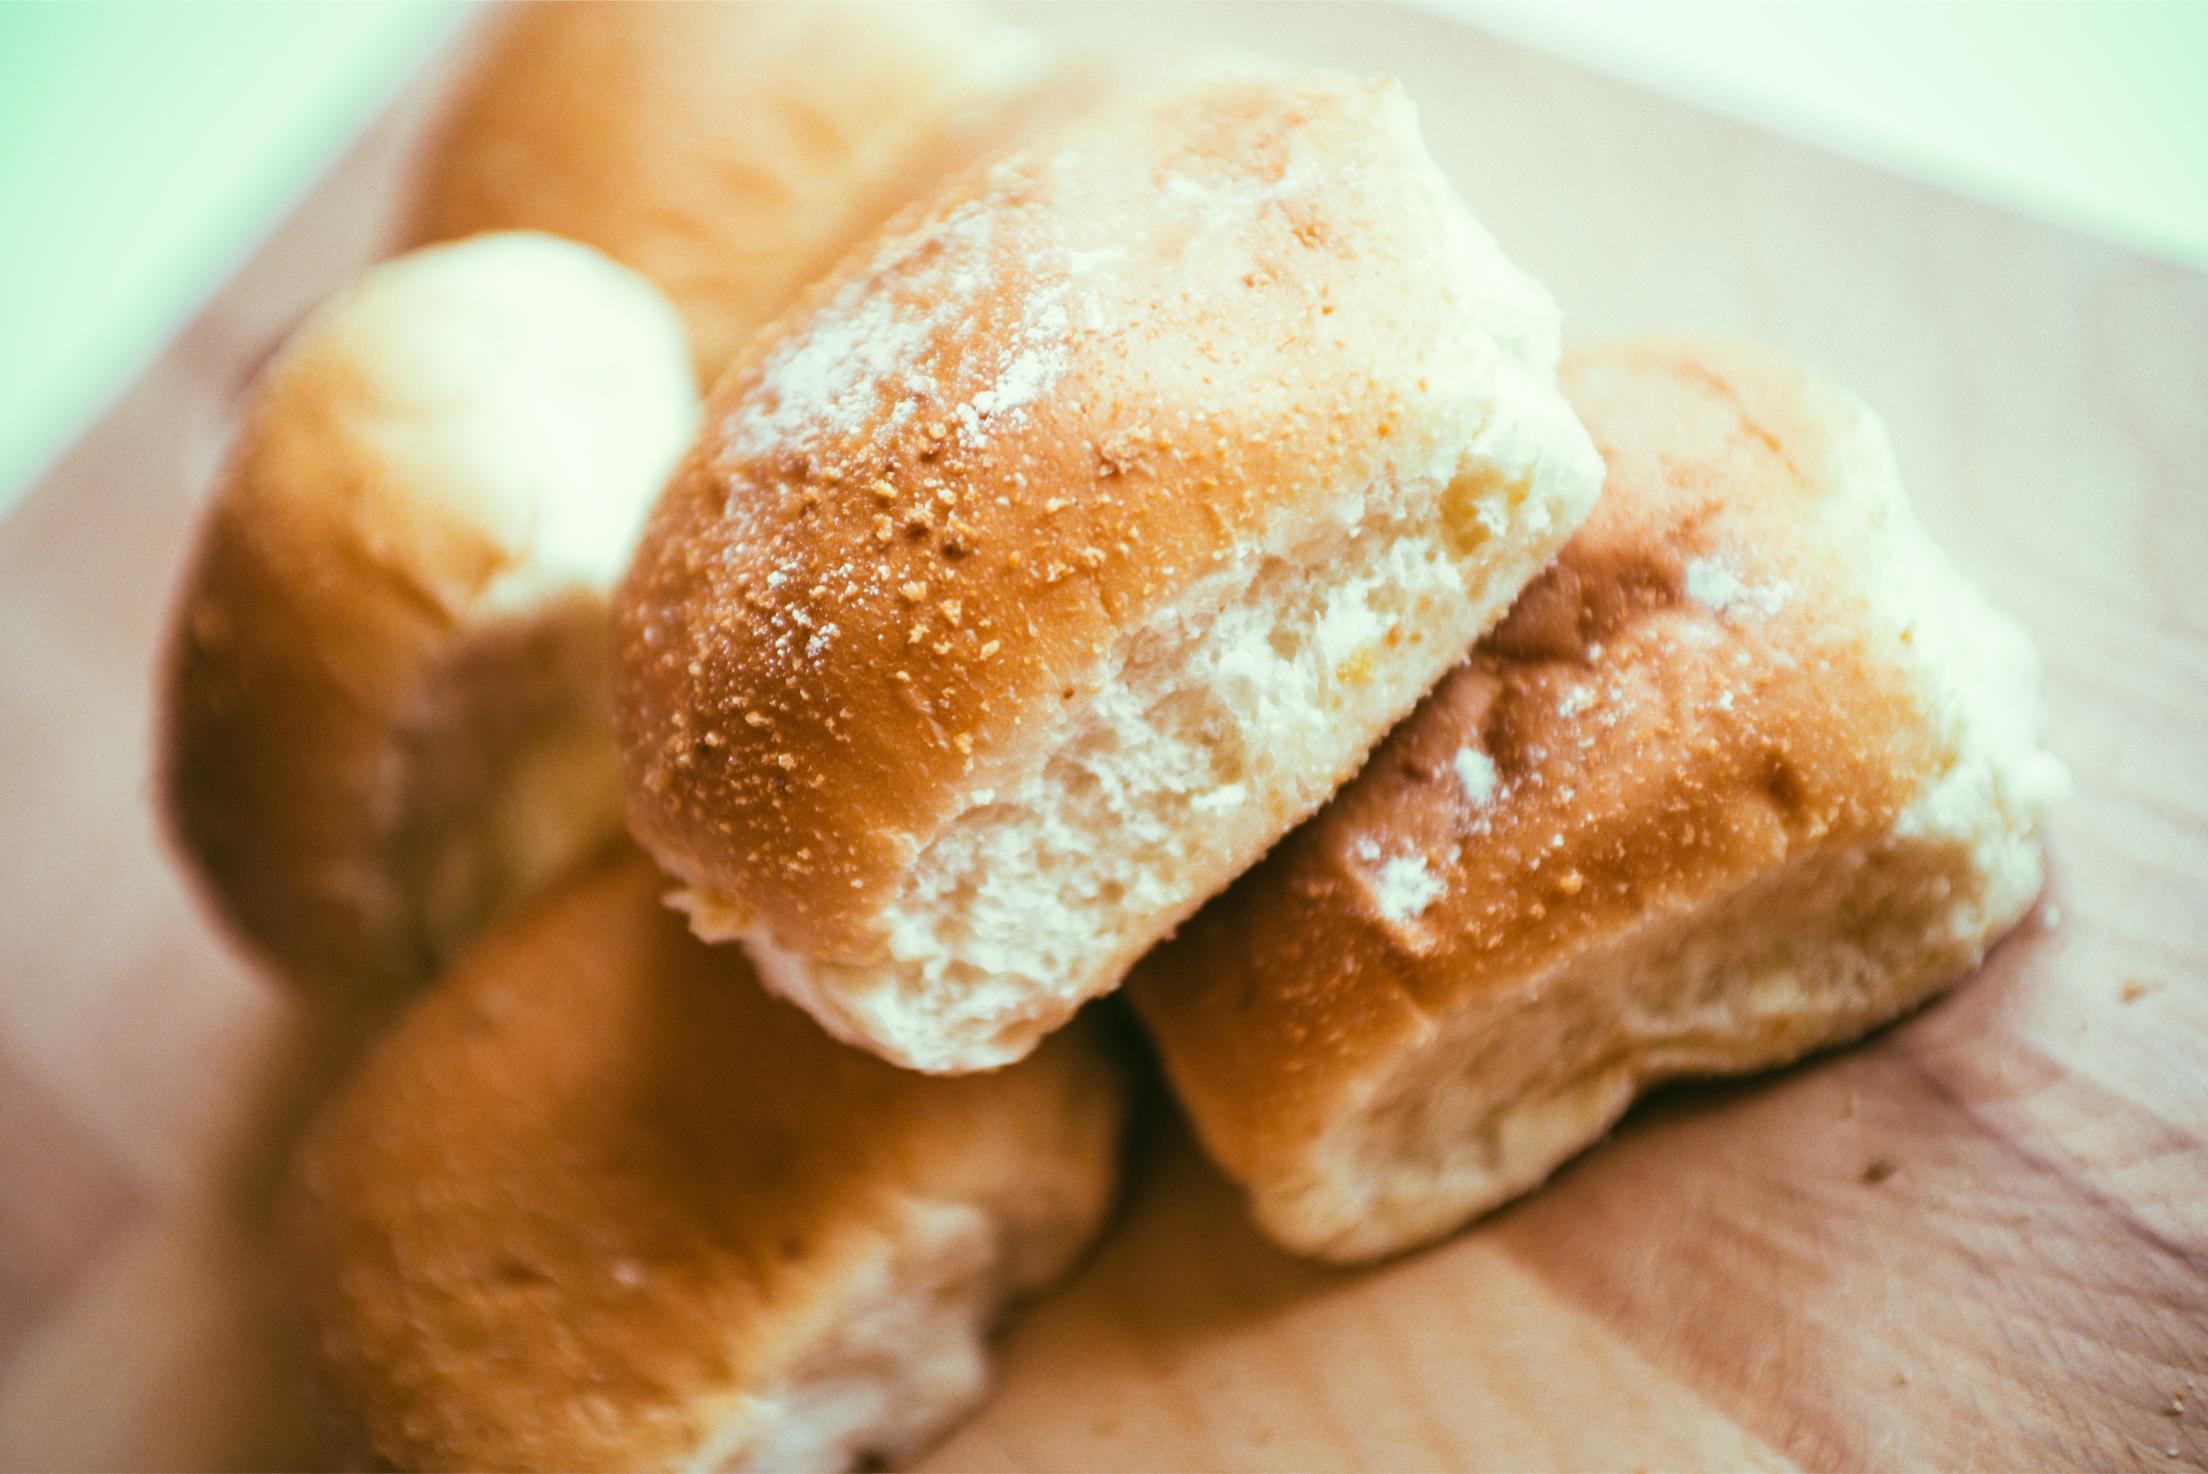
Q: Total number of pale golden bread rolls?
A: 5